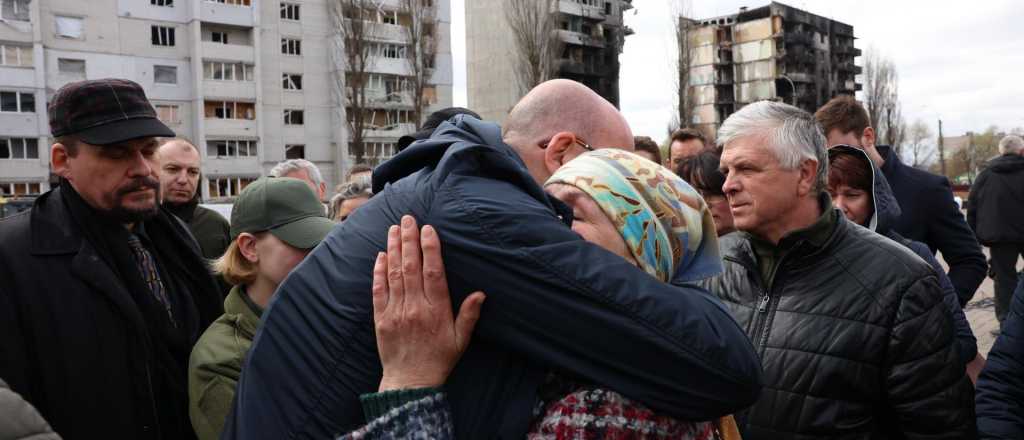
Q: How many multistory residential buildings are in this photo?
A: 3